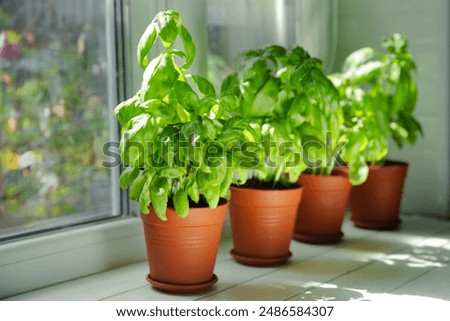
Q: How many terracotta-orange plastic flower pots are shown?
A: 4